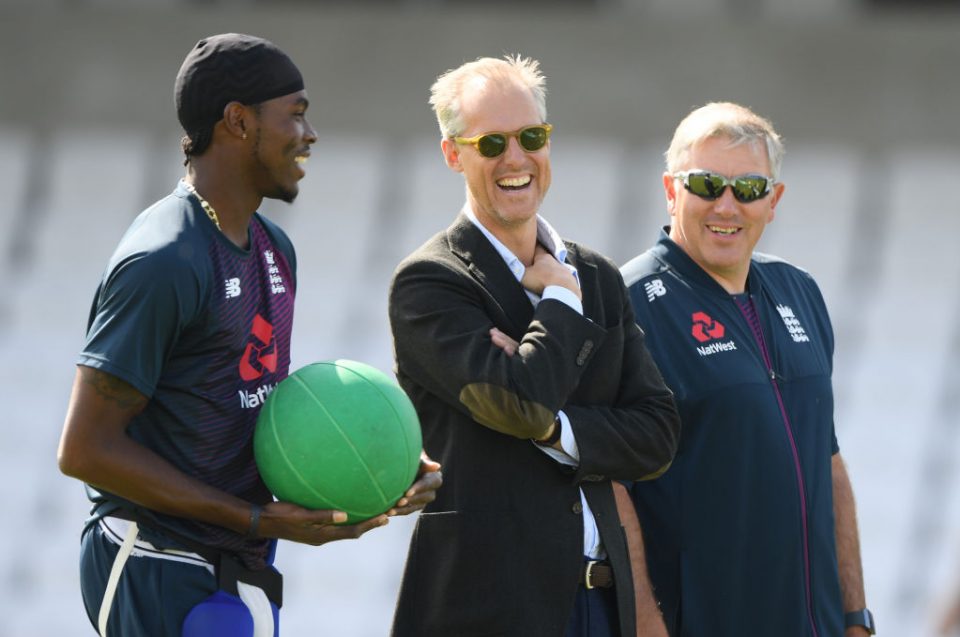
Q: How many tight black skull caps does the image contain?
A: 1